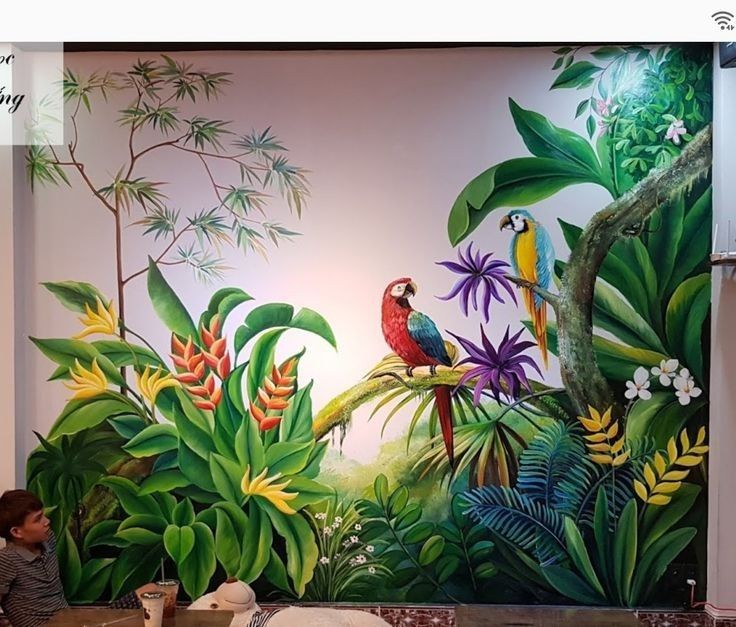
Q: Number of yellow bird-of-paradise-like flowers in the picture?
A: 4